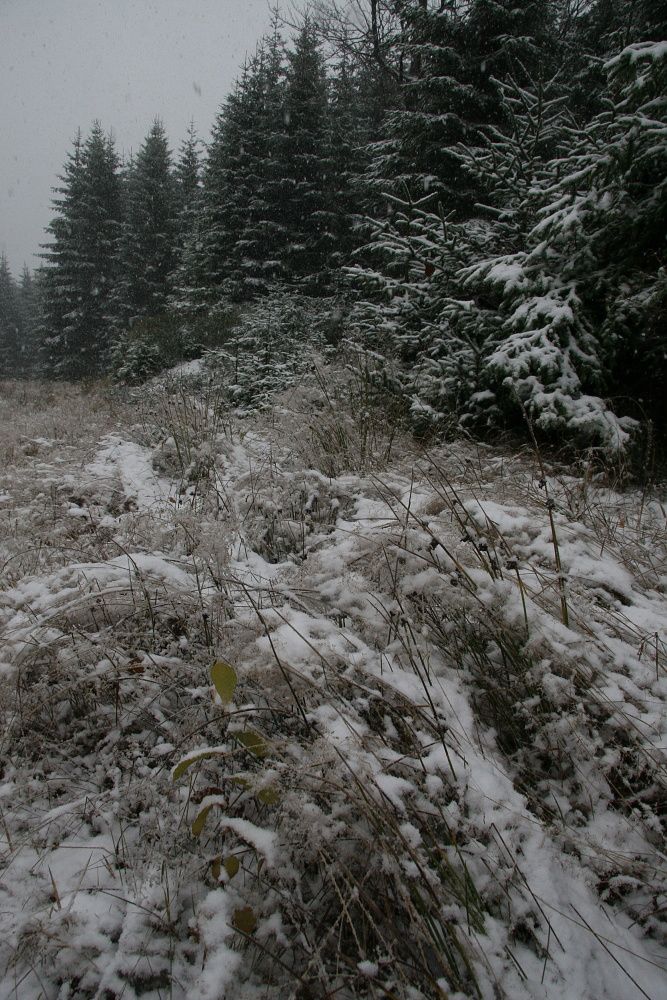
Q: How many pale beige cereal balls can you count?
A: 0